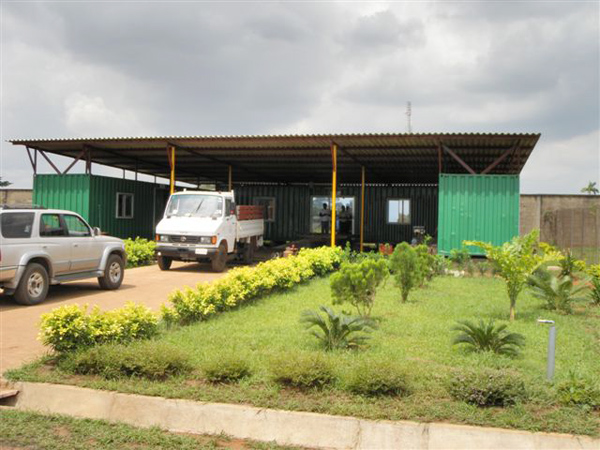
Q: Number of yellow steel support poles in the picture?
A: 4